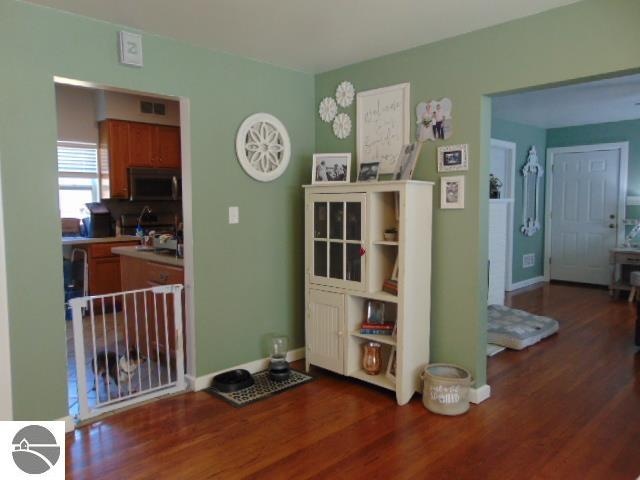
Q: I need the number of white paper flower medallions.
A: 3